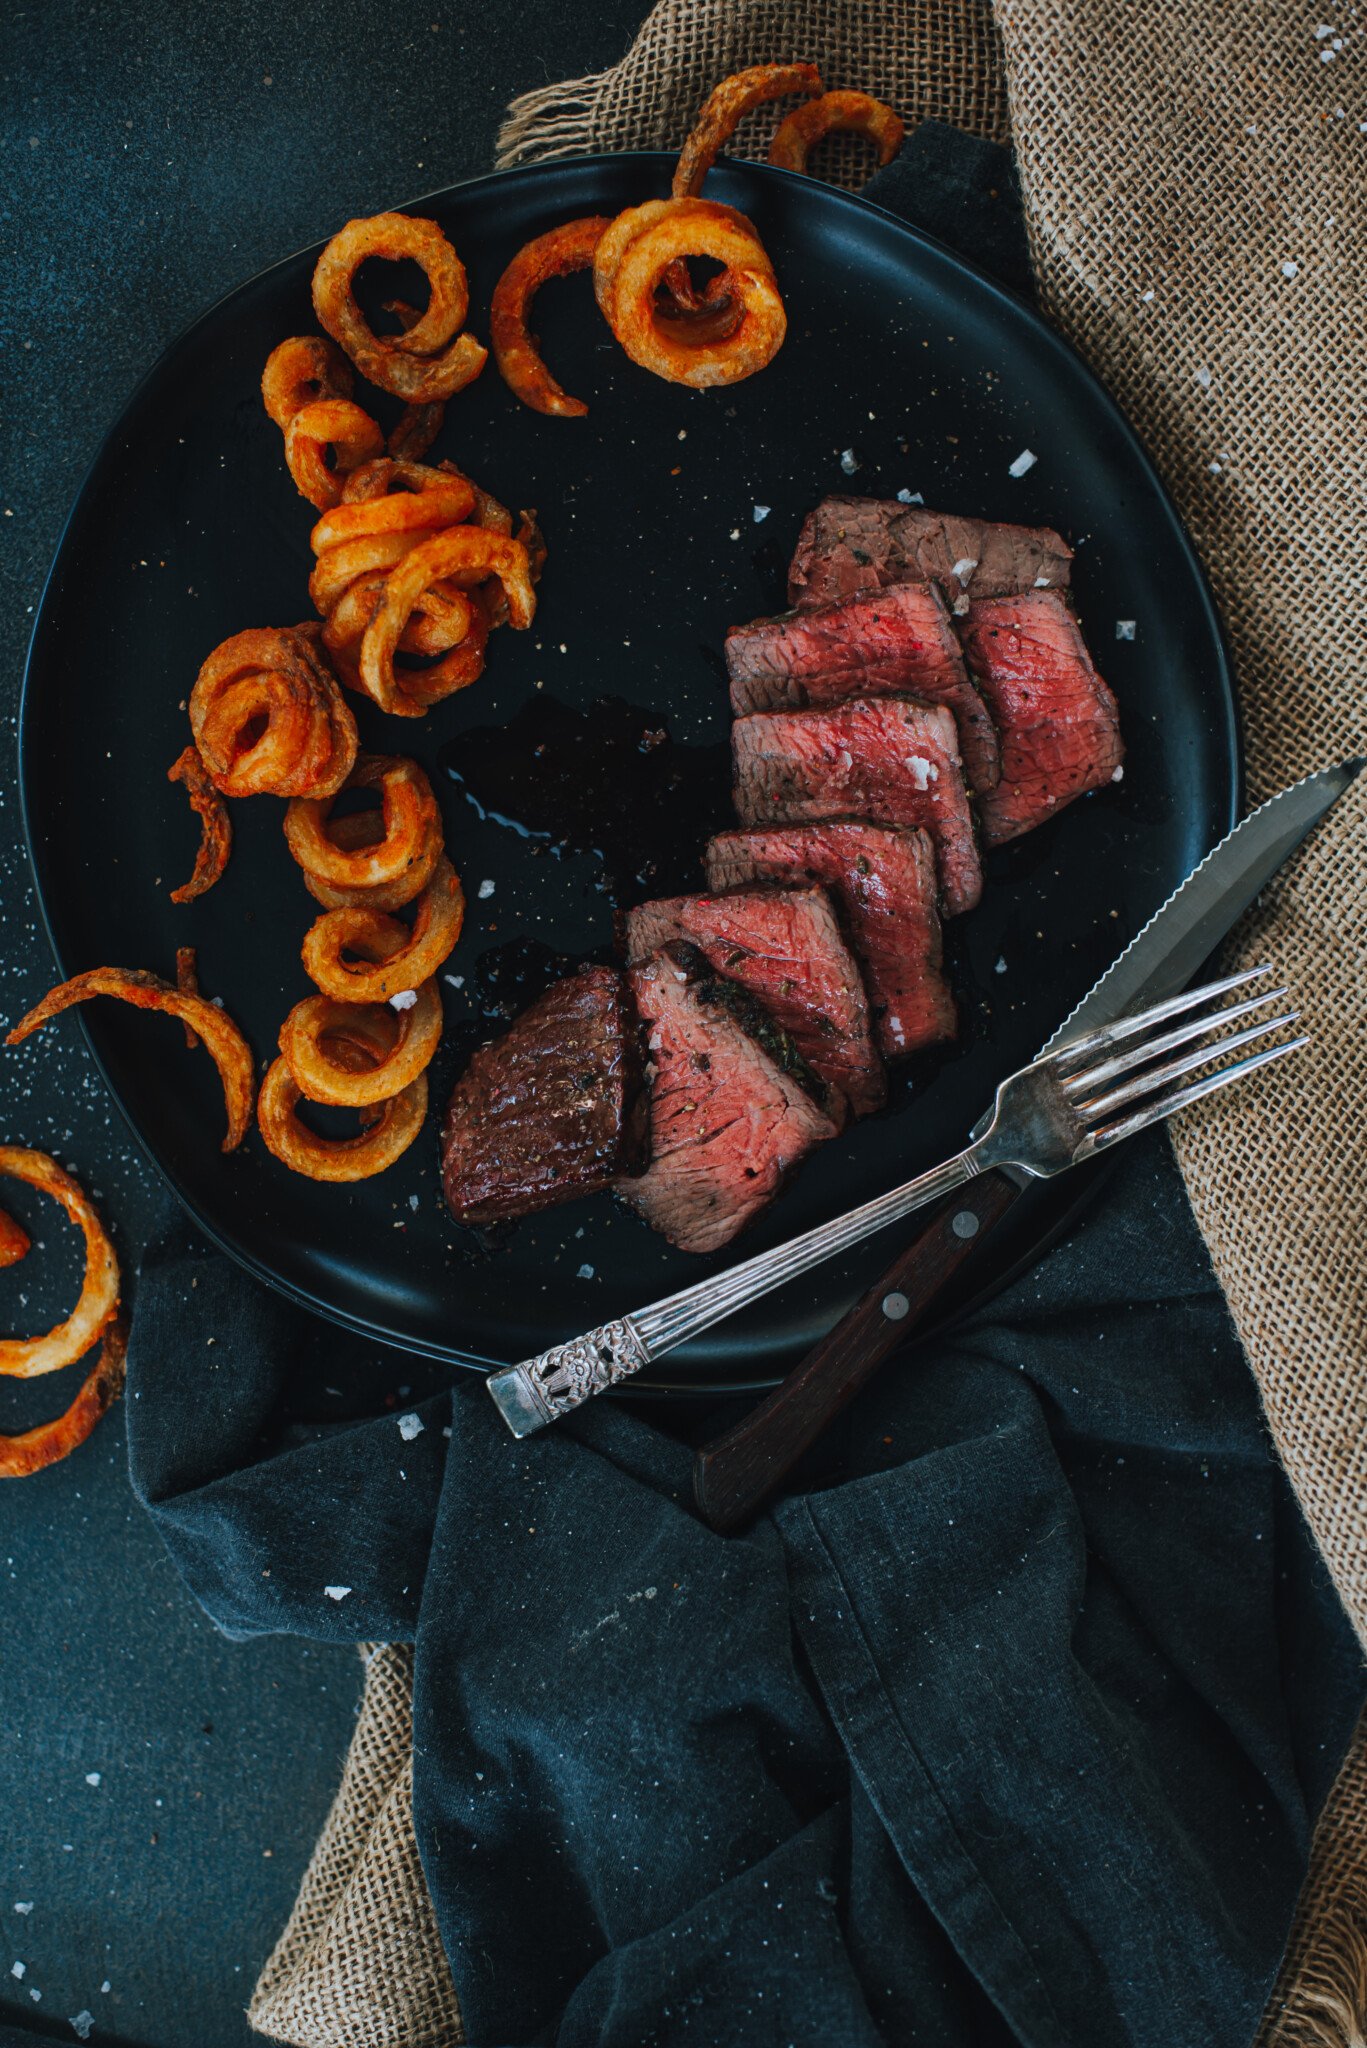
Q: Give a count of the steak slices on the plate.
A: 8